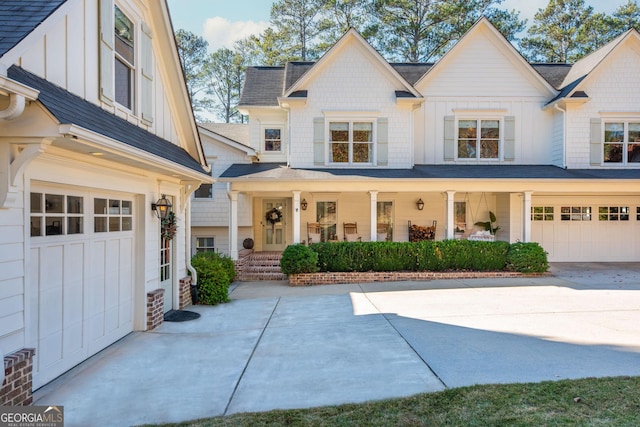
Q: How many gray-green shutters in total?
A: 7